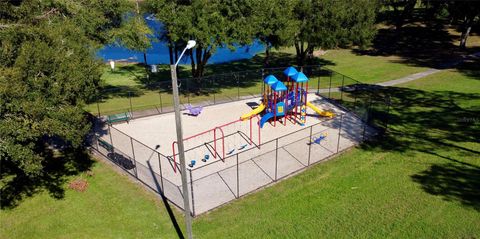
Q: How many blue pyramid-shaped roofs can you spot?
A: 4